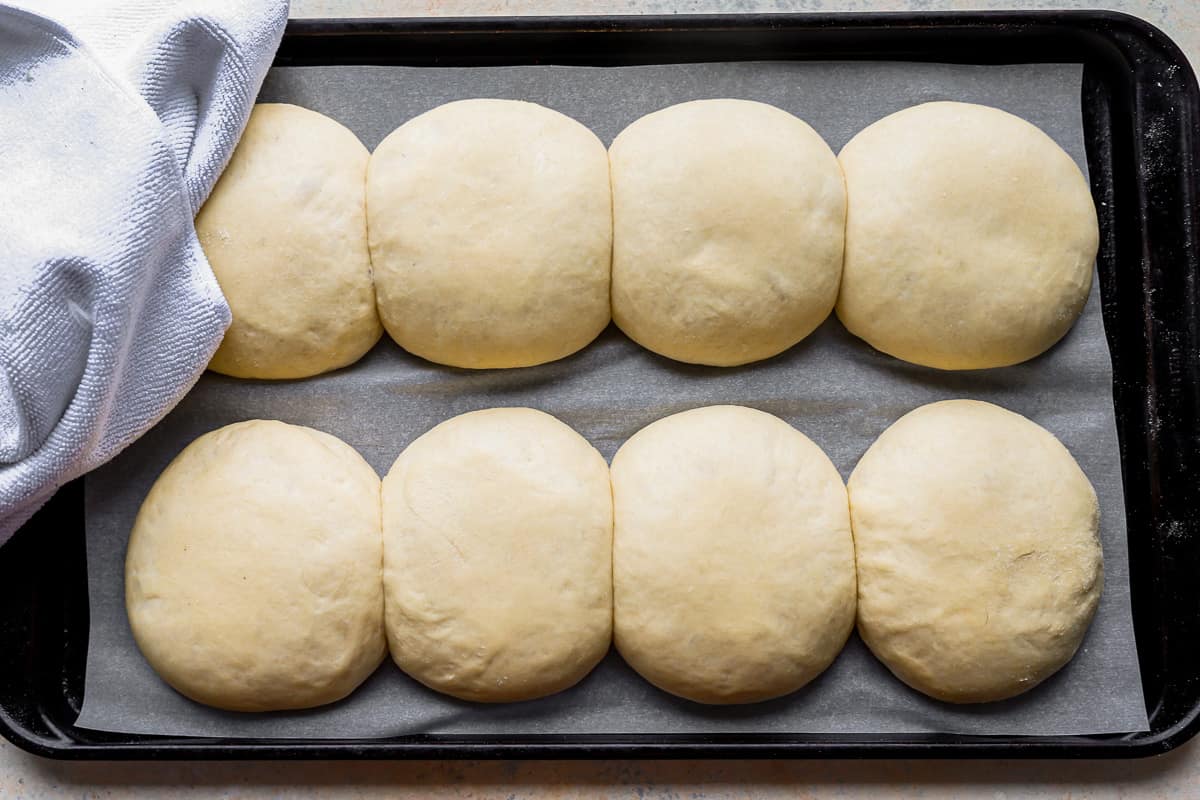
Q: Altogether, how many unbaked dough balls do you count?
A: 8